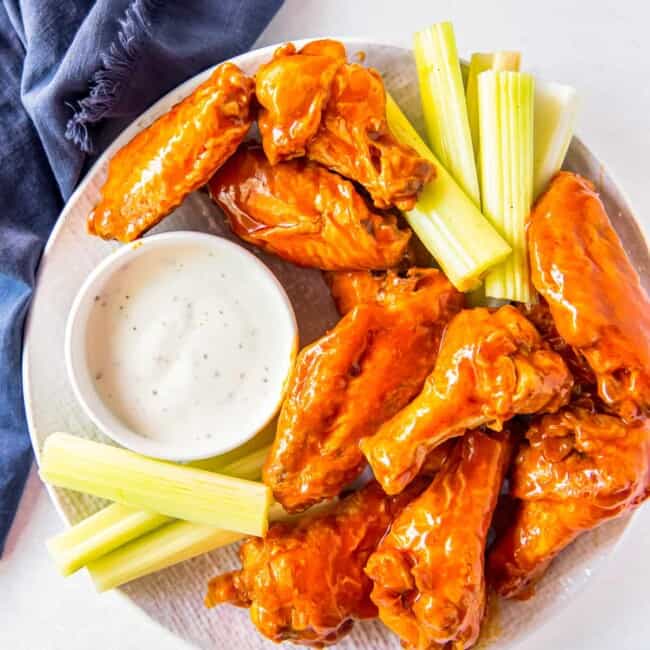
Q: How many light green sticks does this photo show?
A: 8